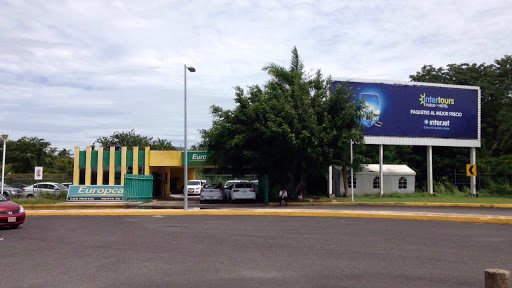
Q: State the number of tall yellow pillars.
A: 7